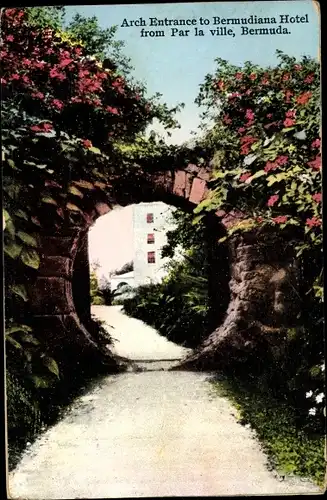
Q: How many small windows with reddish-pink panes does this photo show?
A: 3